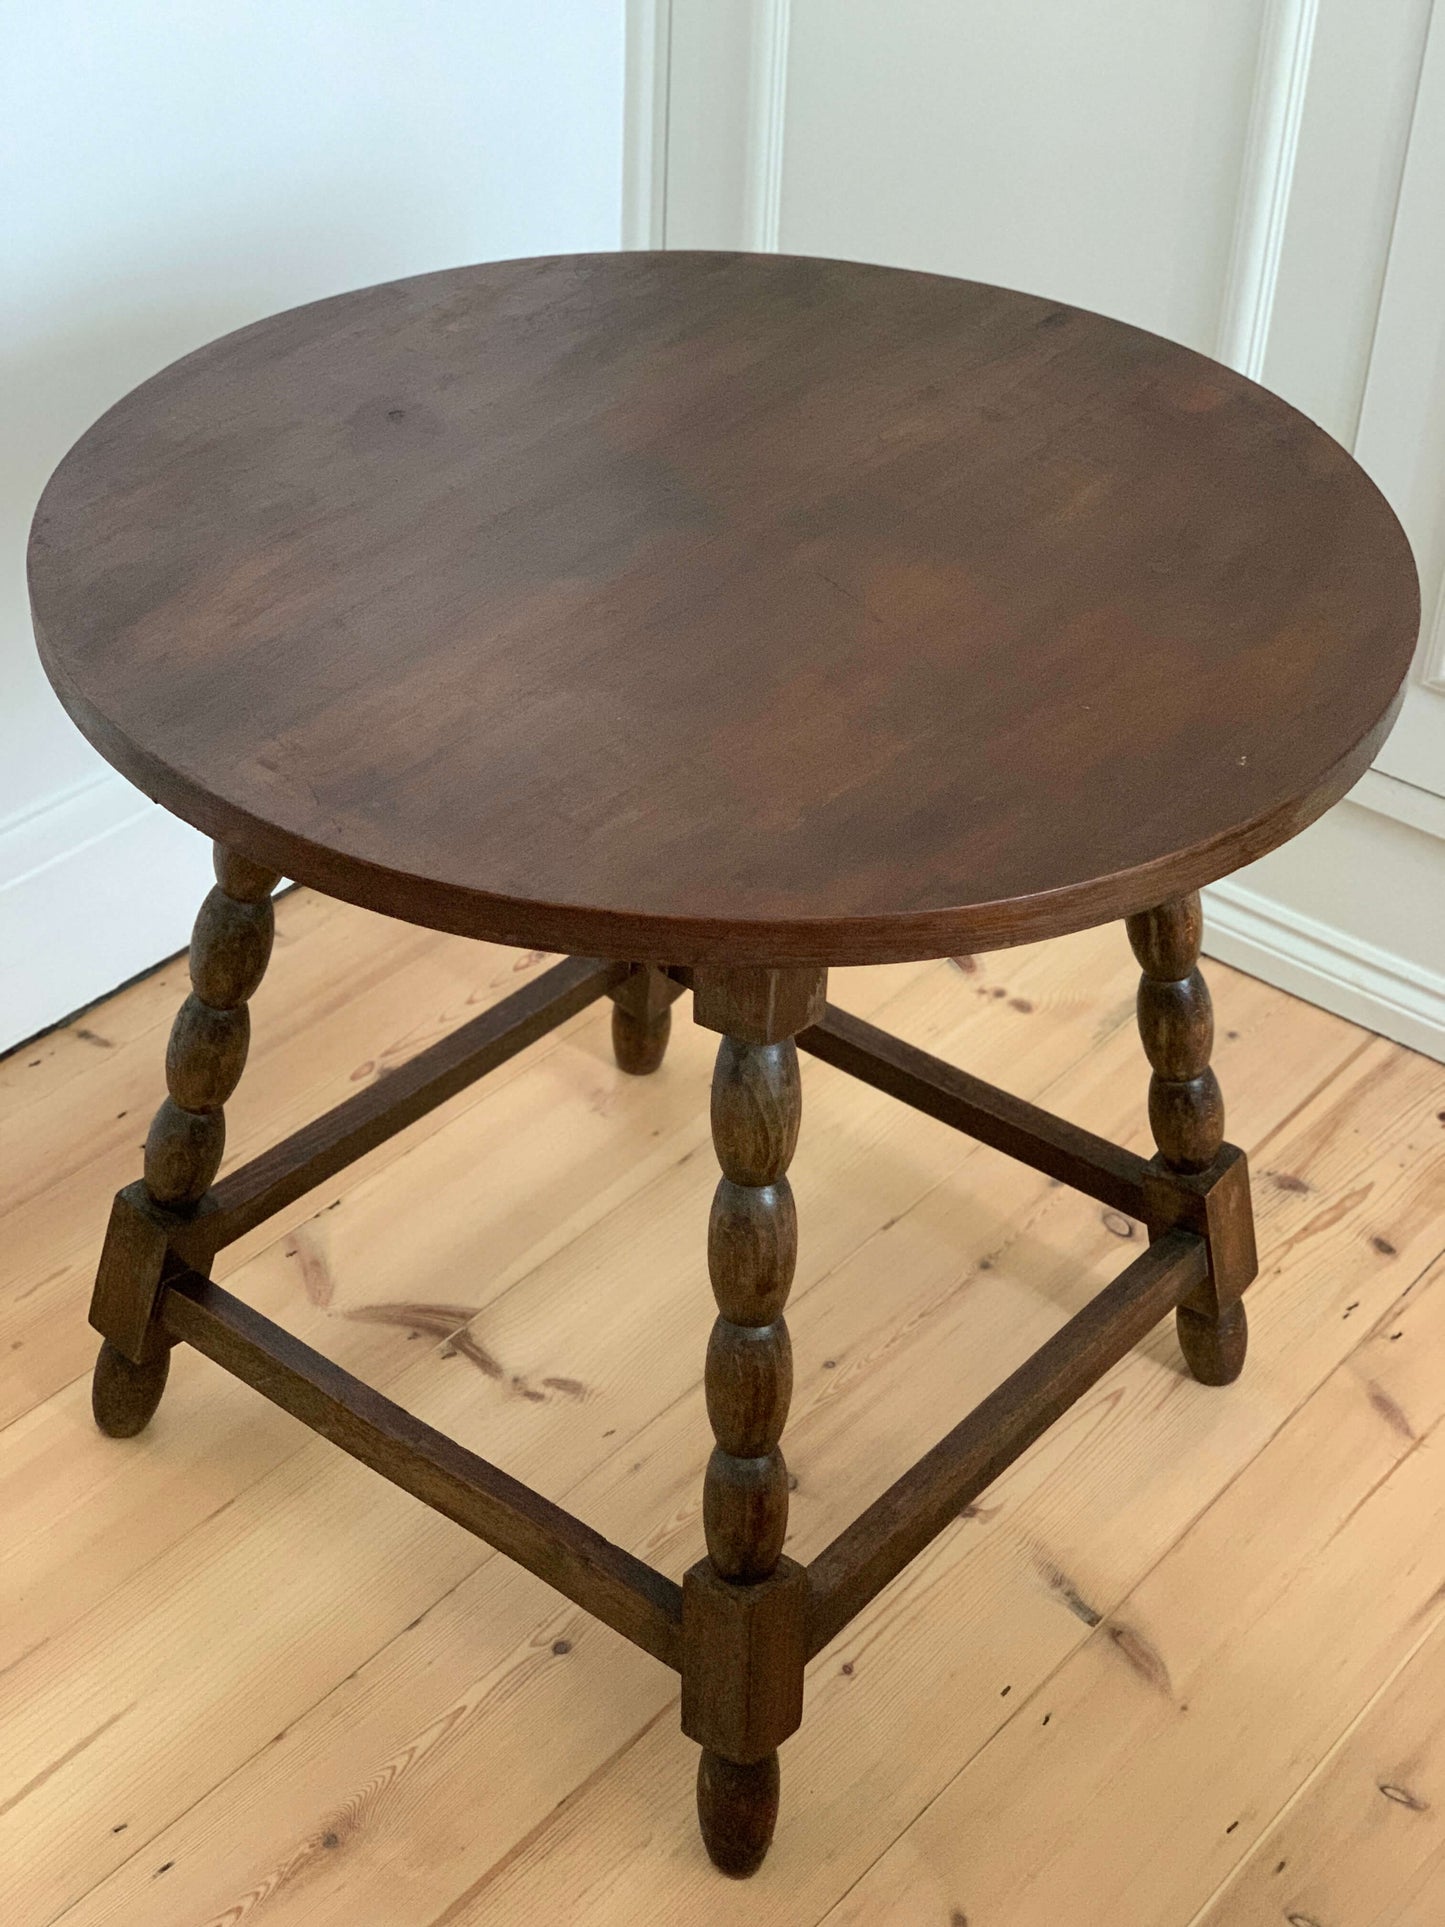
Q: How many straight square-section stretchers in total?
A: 4